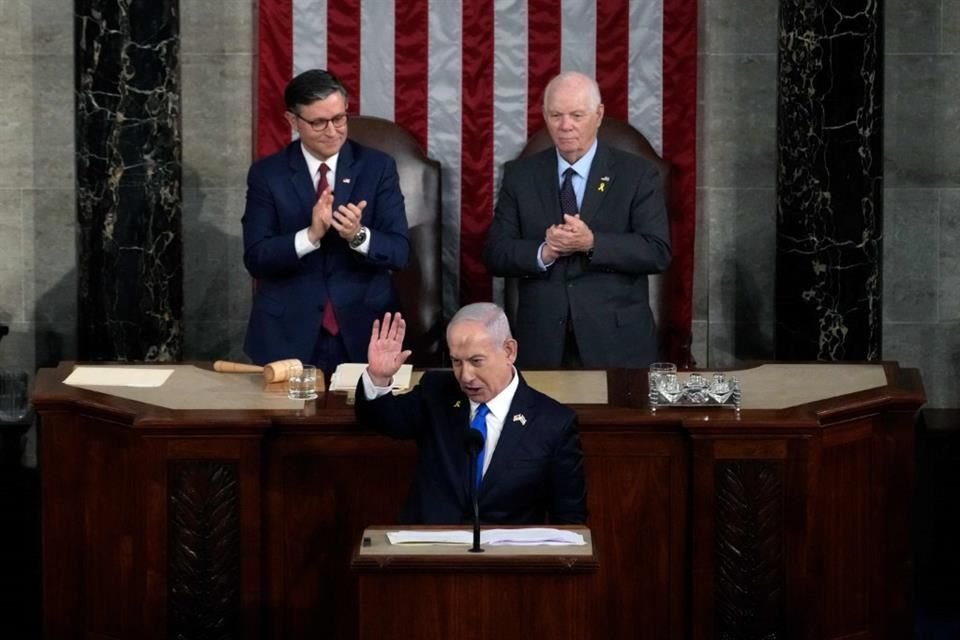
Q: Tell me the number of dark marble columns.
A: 2